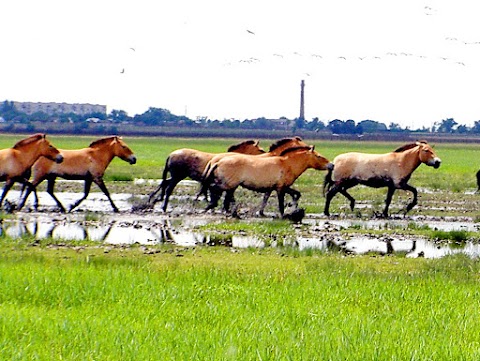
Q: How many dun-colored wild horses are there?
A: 6